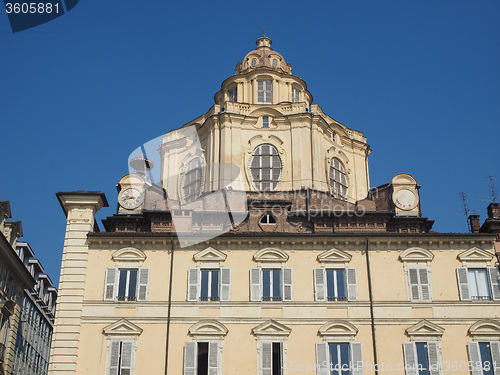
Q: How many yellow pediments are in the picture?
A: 12